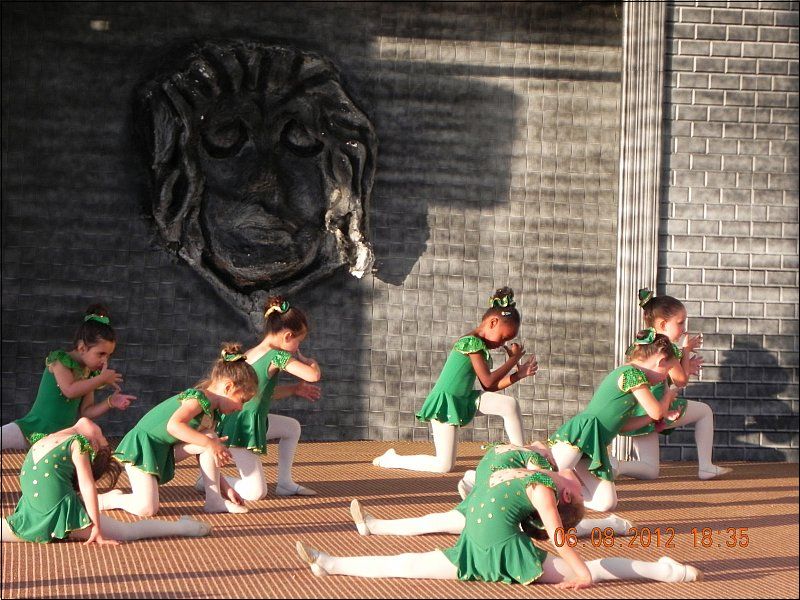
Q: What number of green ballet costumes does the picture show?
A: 9